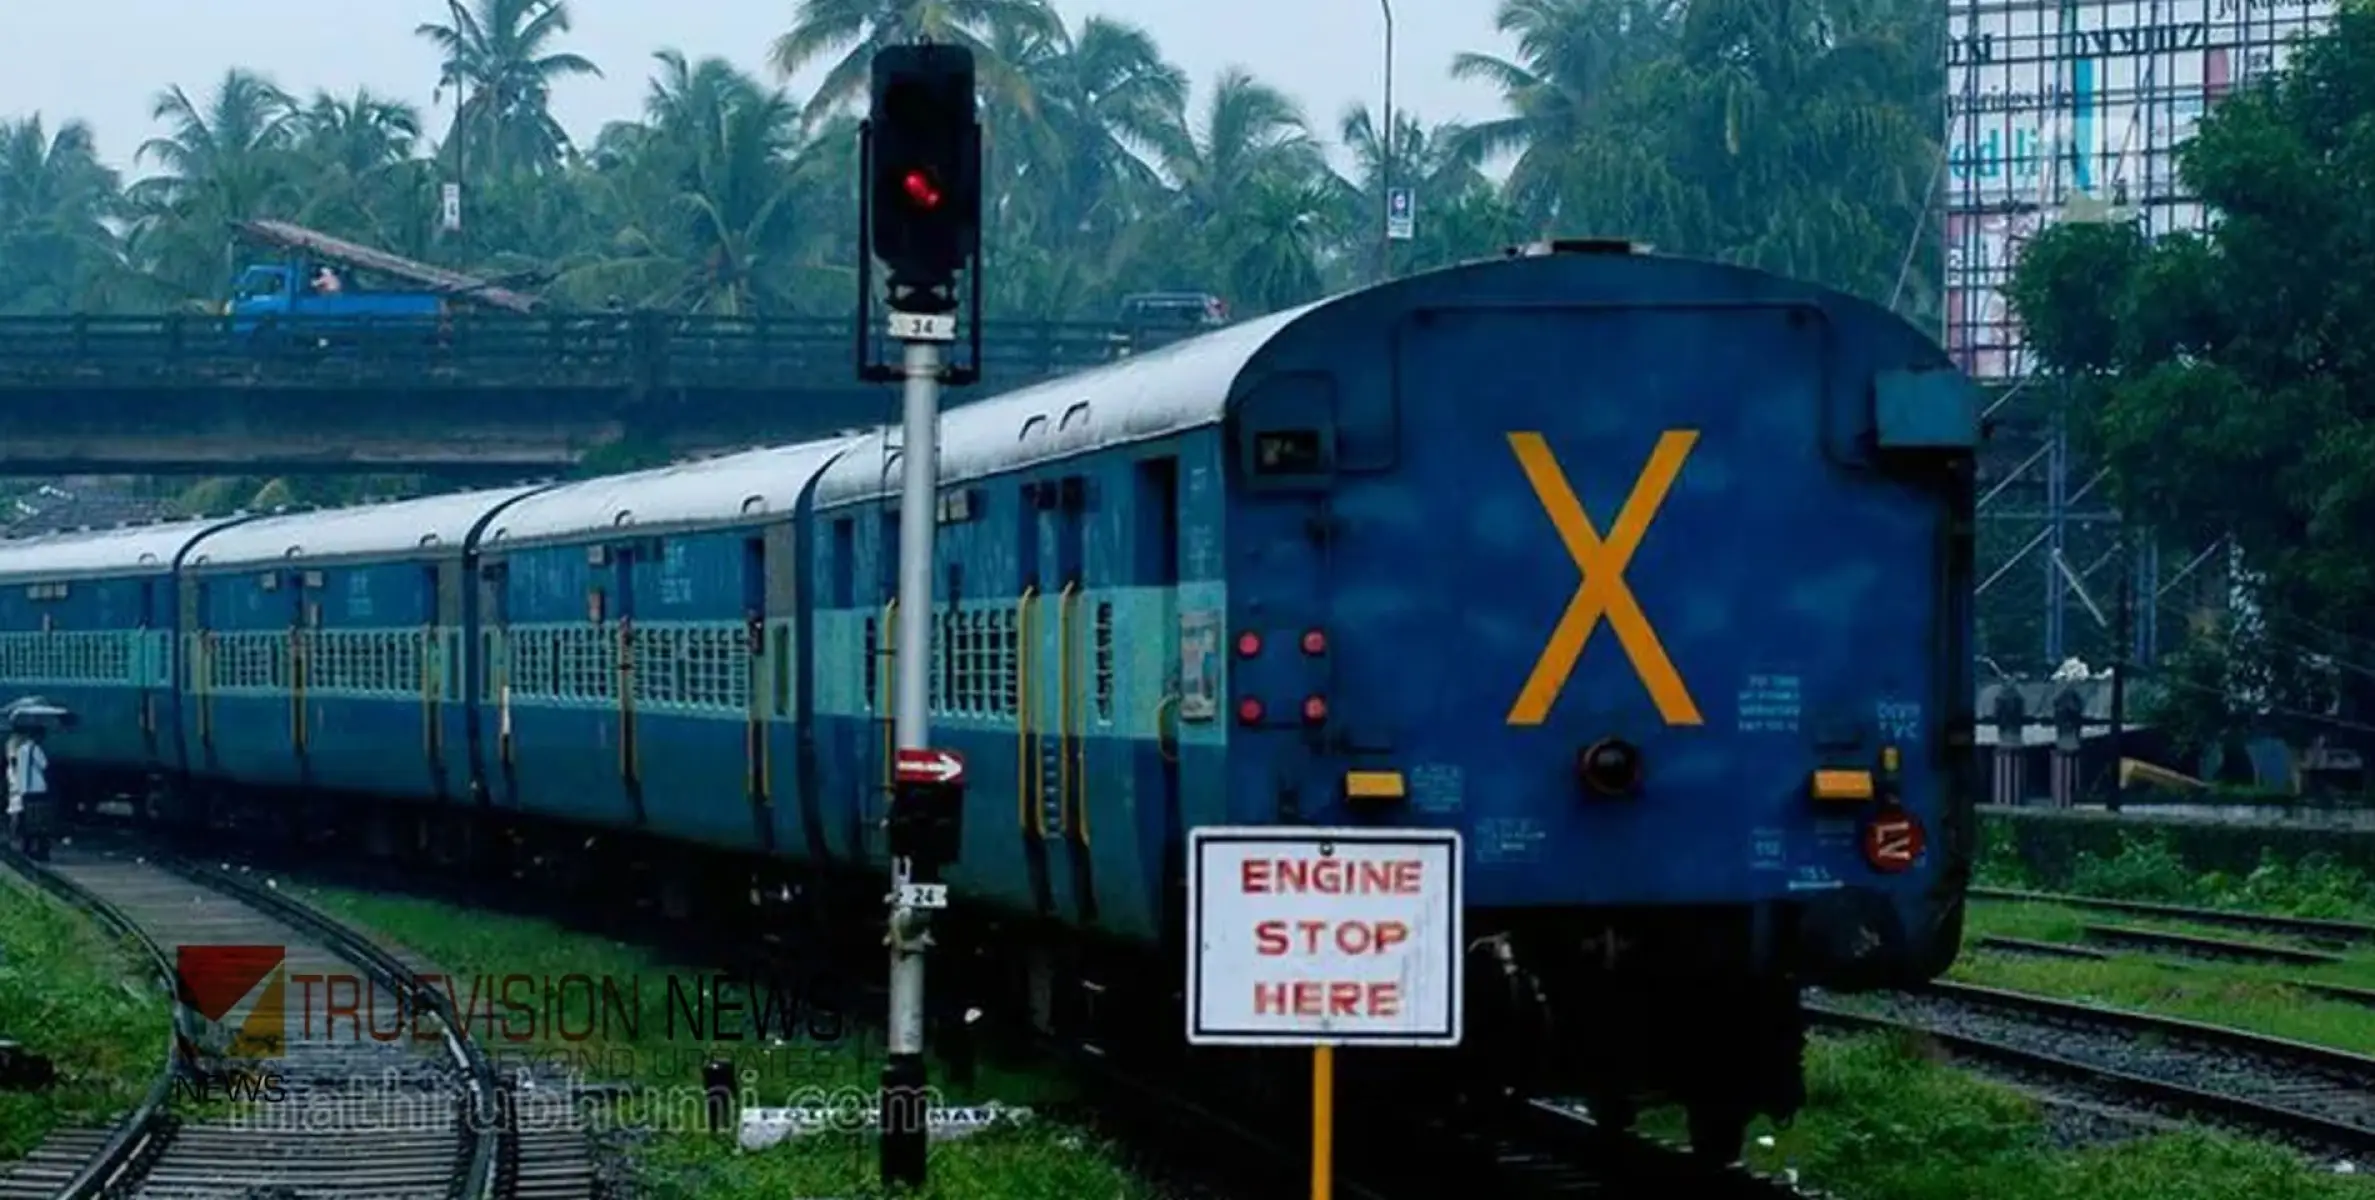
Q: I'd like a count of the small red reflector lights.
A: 4